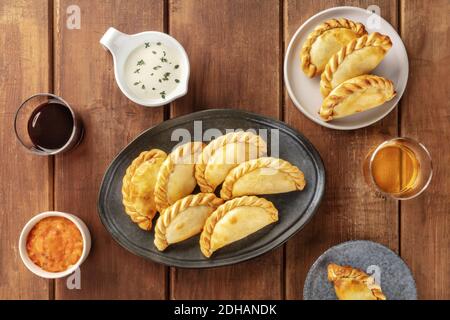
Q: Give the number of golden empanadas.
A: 10